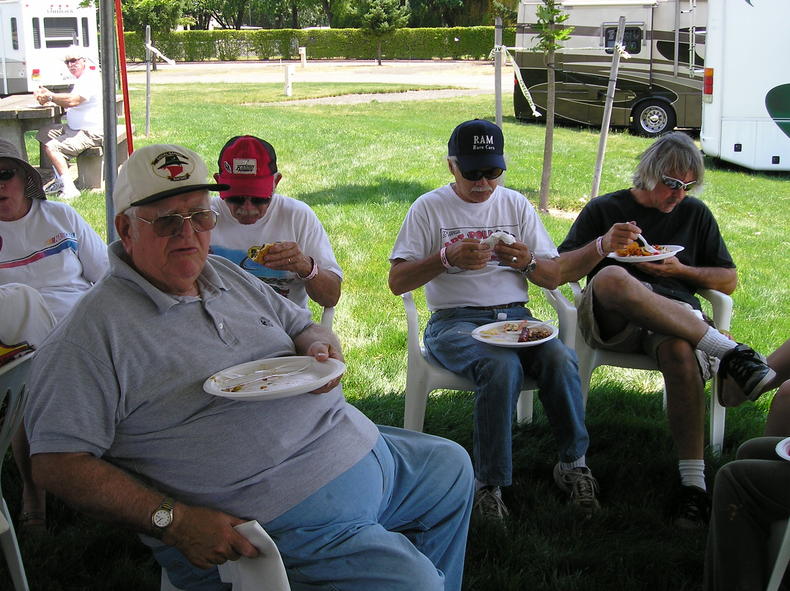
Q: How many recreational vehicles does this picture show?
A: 3